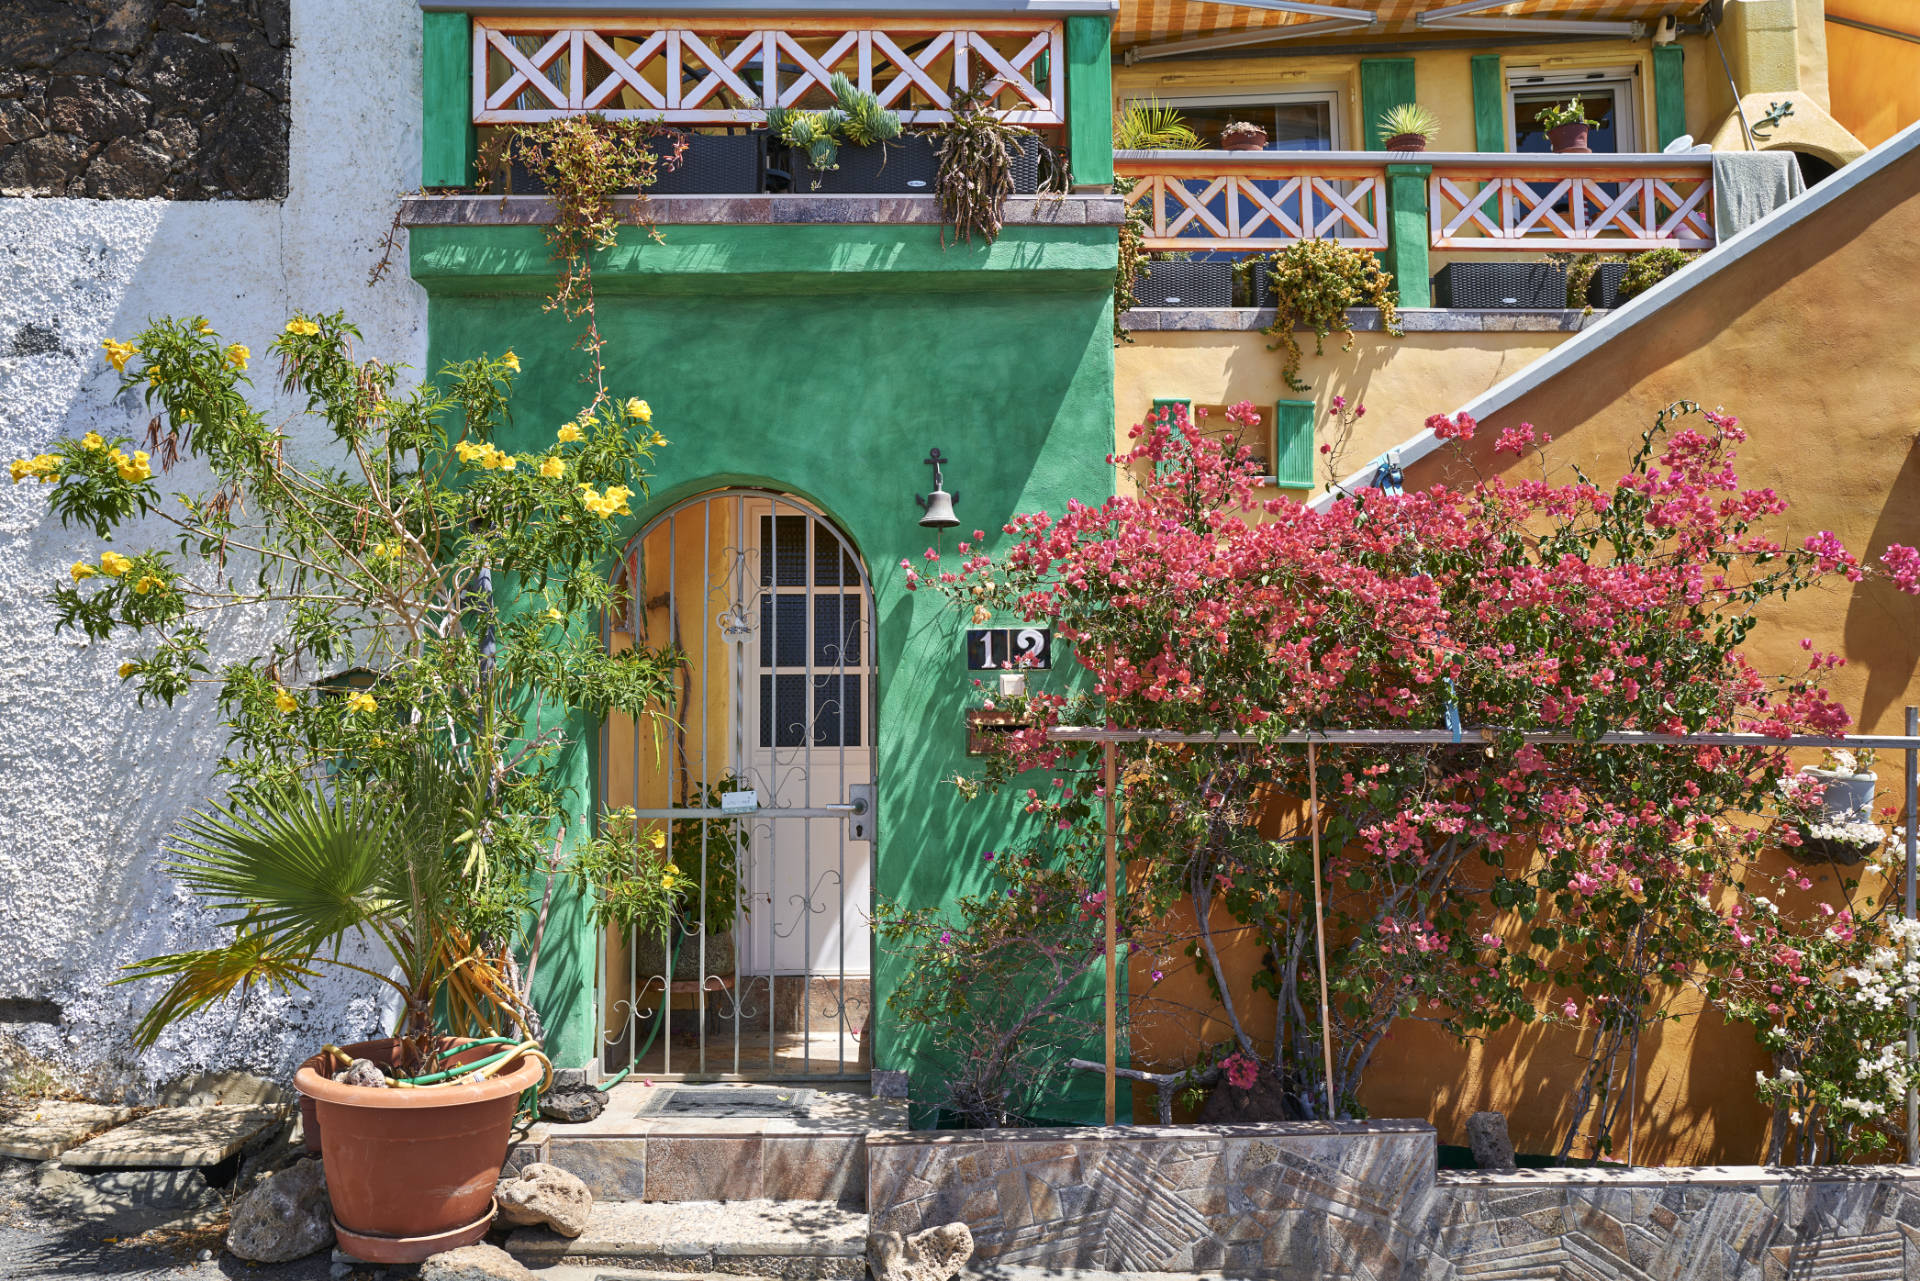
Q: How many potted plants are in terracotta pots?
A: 4